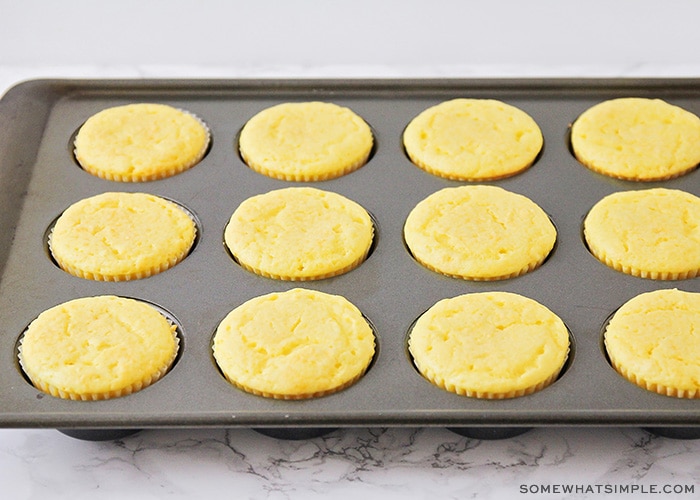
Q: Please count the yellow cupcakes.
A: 12